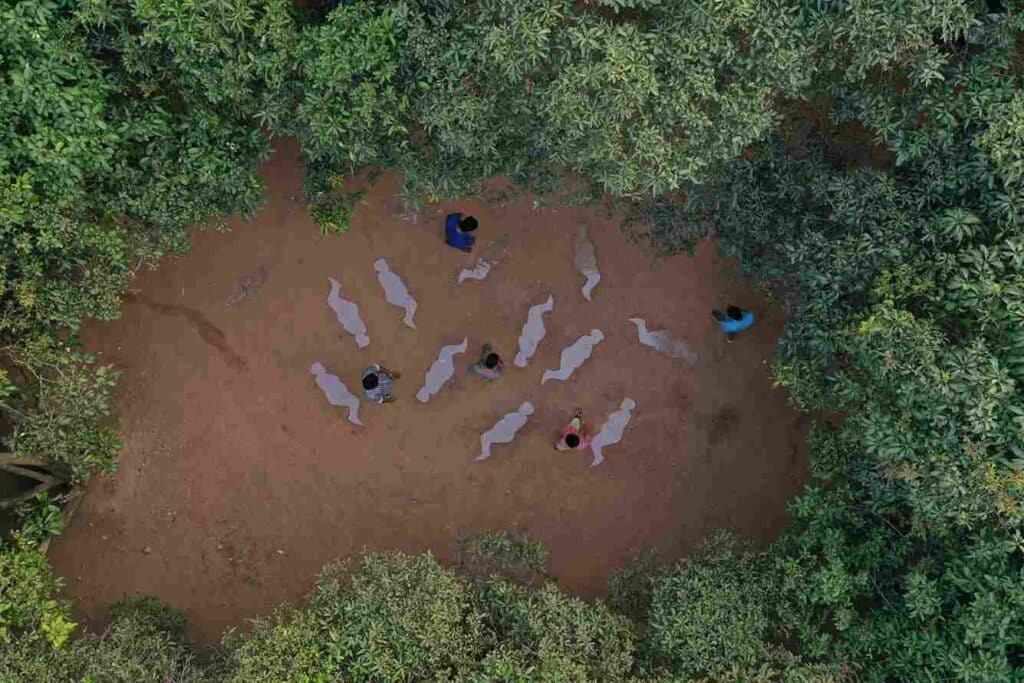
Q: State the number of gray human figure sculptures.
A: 11